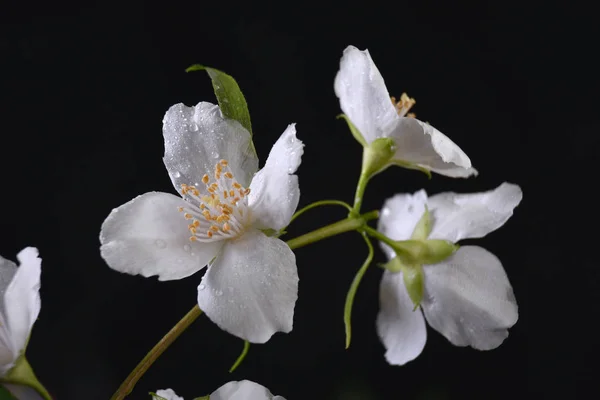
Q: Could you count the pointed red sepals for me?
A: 0